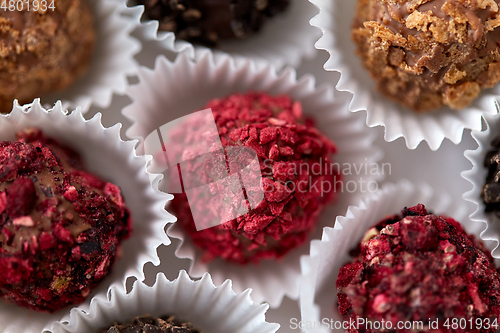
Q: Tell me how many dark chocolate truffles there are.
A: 3